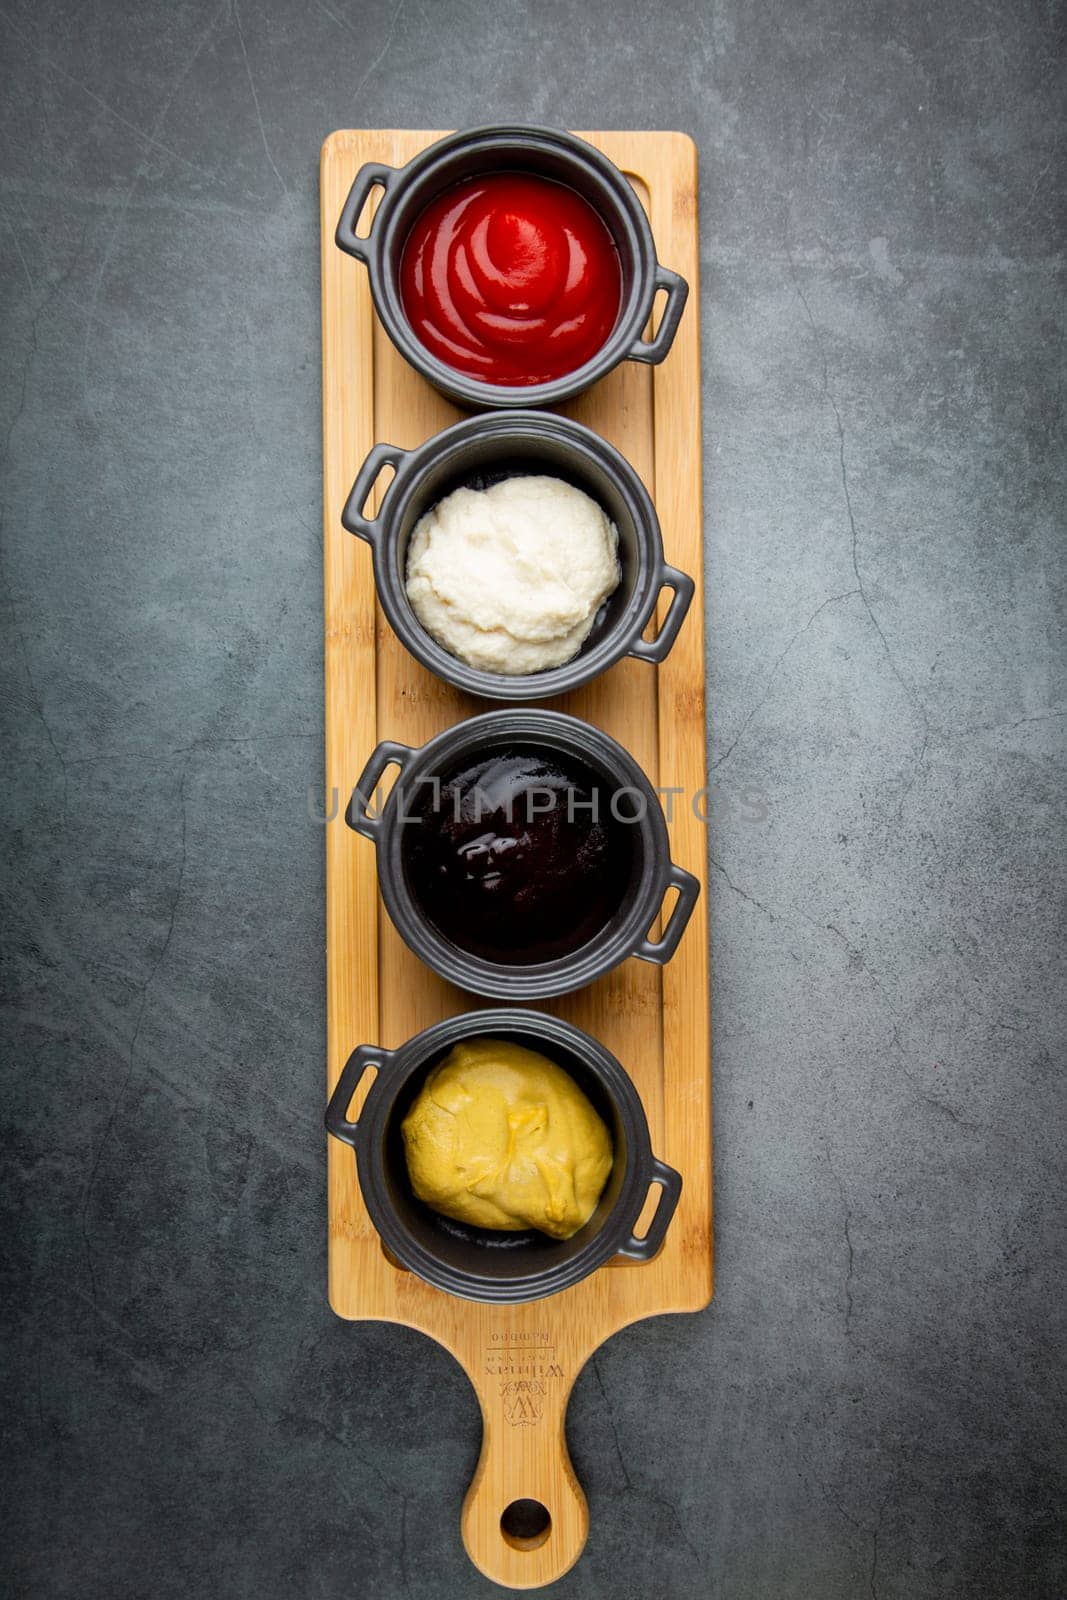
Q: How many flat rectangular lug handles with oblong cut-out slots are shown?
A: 8